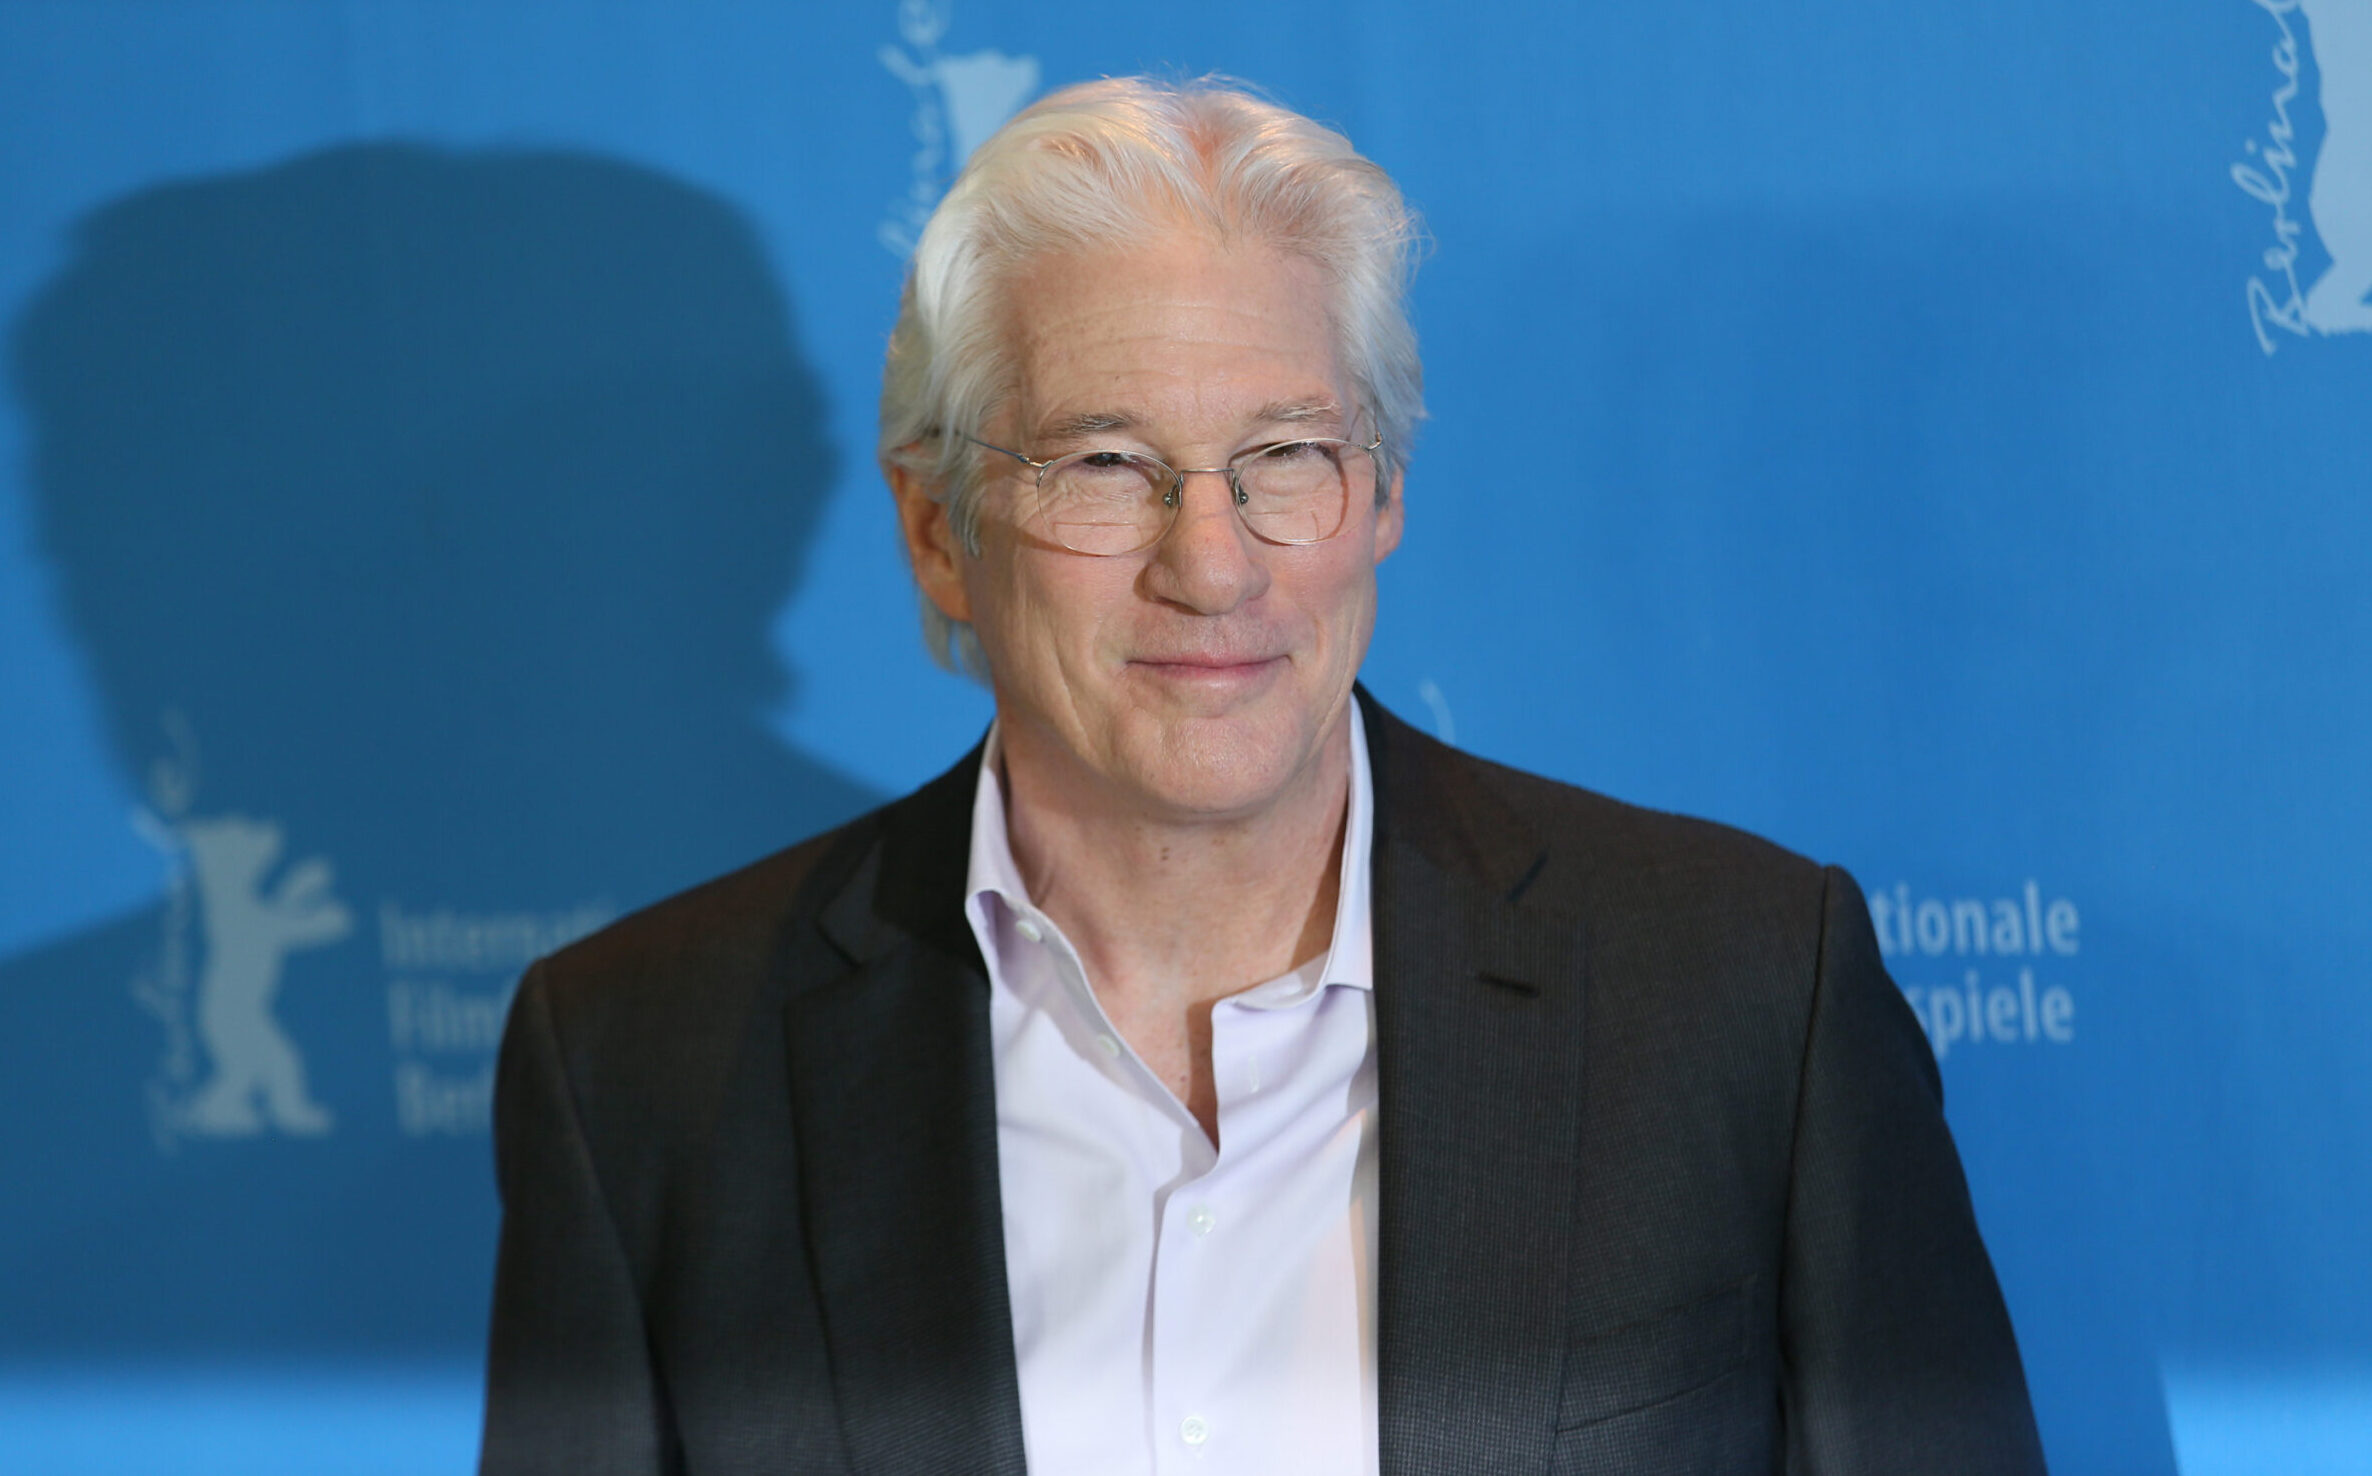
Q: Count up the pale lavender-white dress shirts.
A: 1